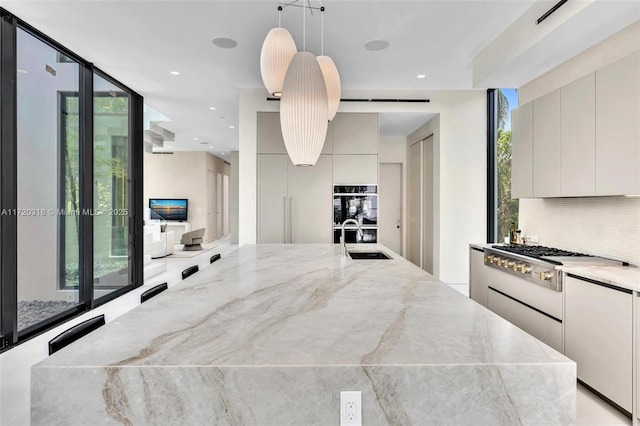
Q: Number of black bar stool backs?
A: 4